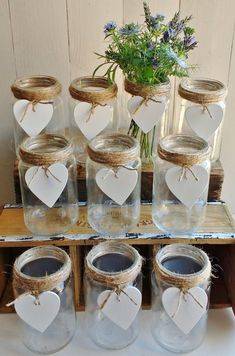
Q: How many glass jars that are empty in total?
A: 9